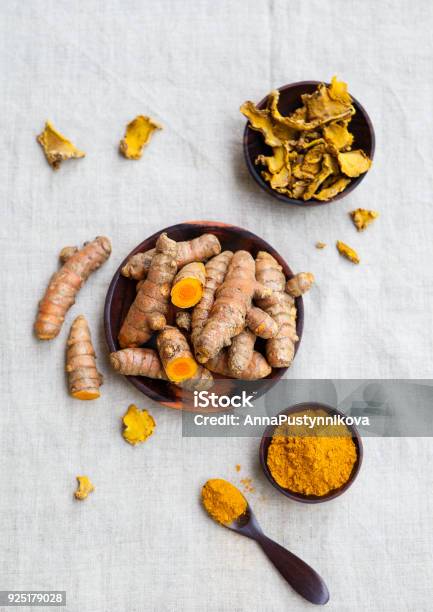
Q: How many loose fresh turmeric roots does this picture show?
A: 2